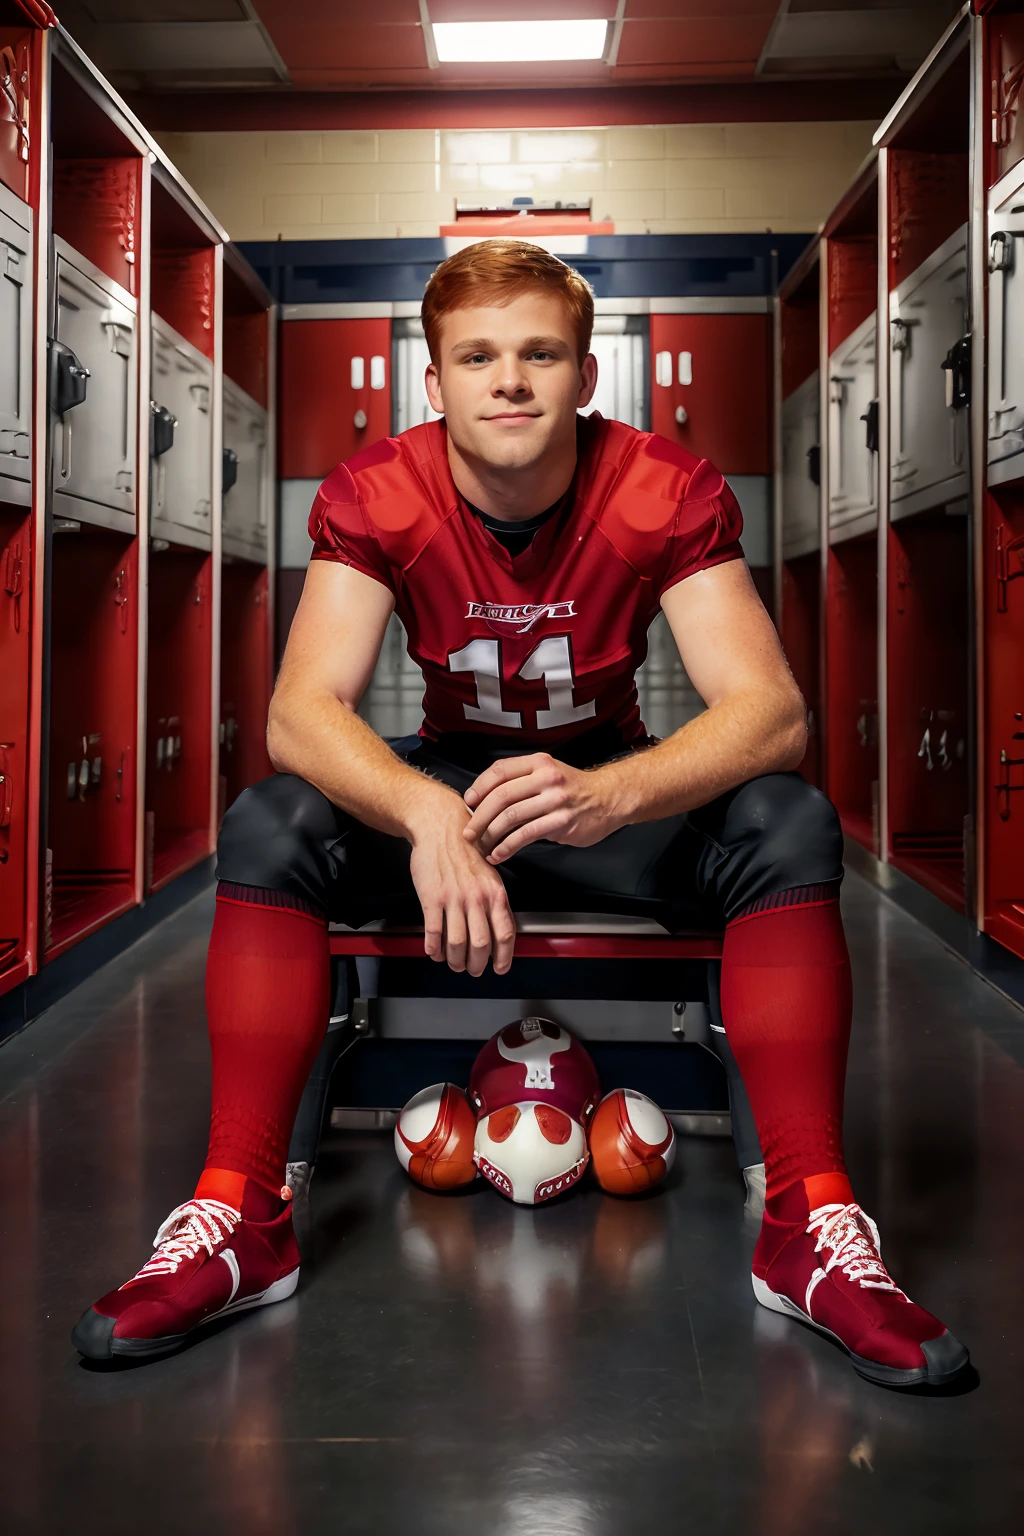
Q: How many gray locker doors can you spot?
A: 8